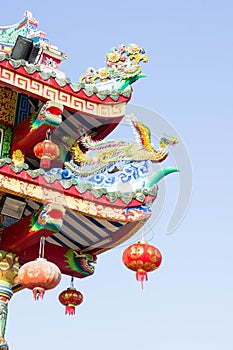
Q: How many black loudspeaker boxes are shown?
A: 2